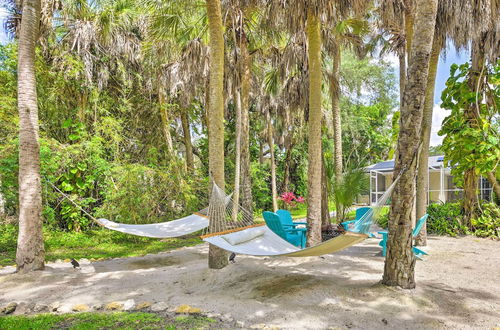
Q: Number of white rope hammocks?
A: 2